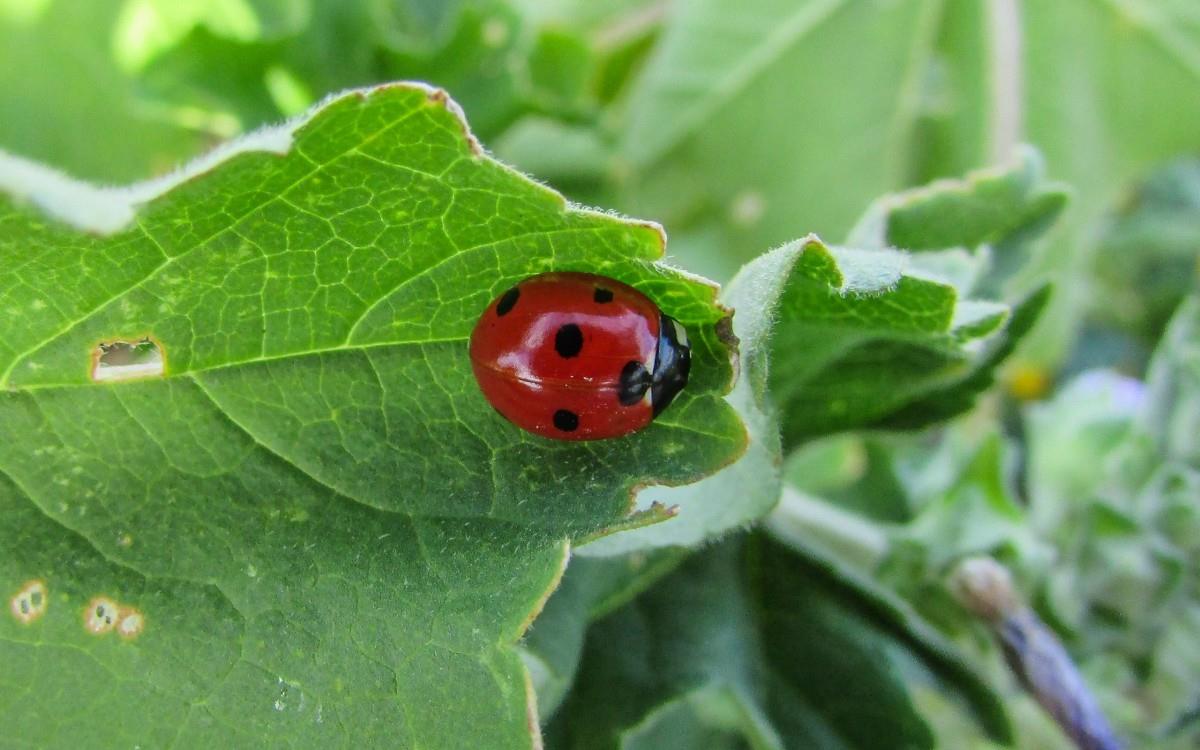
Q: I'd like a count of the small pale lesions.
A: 3